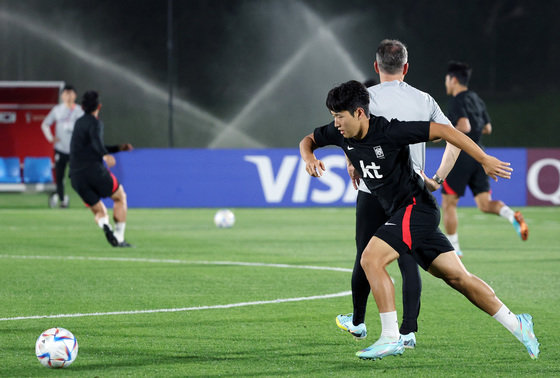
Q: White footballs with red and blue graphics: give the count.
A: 2